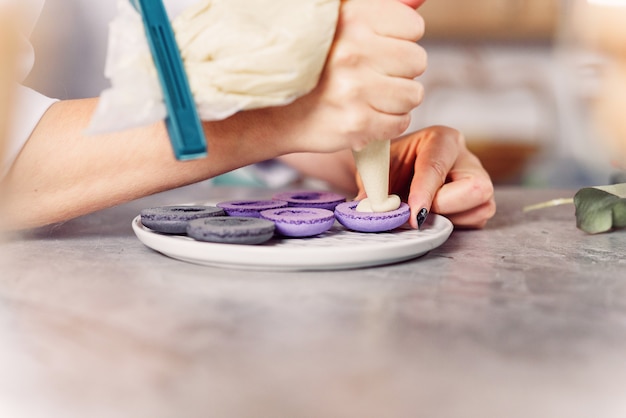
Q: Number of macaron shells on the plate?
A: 6